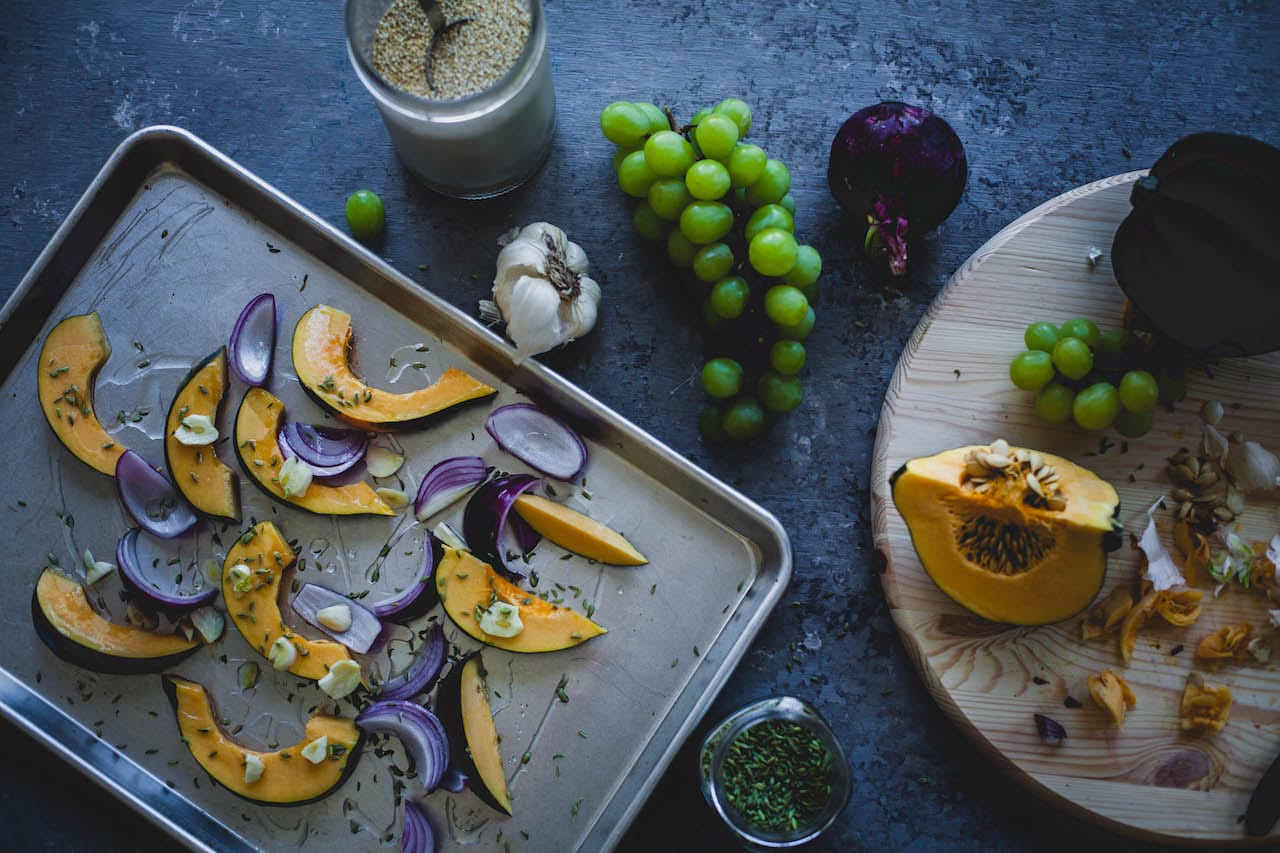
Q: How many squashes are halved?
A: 1